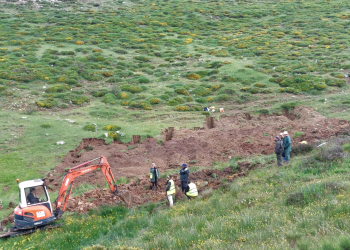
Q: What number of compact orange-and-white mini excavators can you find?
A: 1